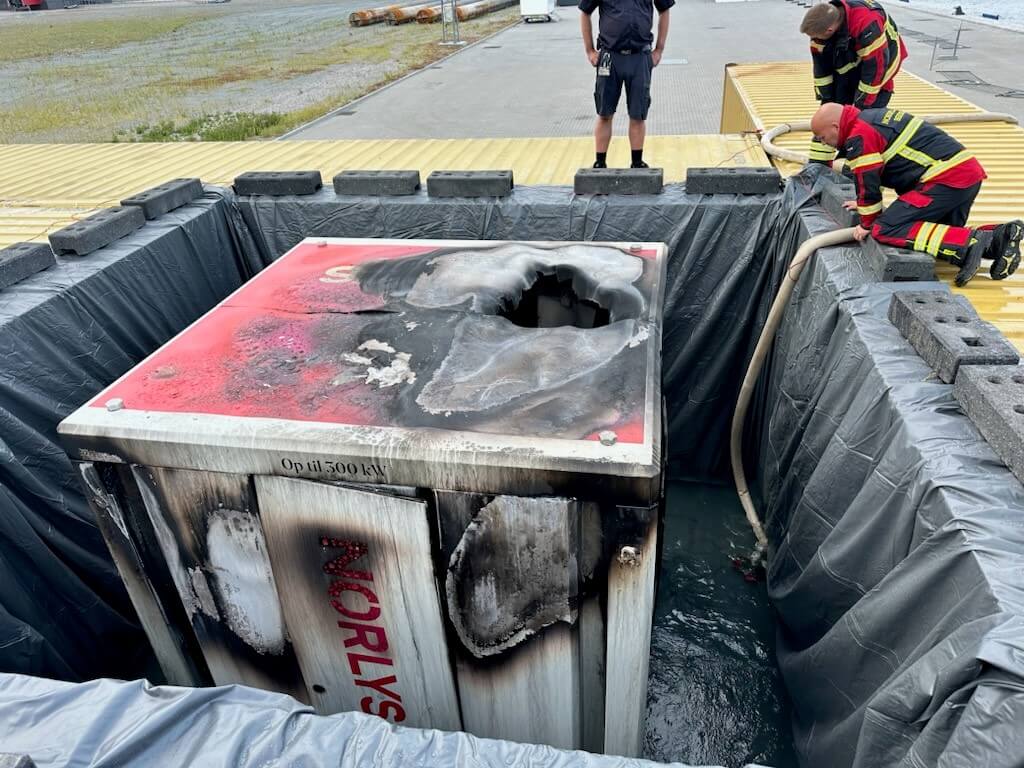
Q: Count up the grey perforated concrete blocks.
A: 12